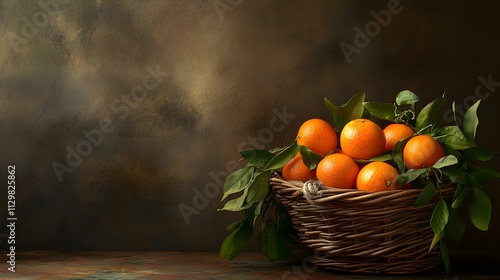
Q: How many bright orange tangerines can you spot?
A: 7